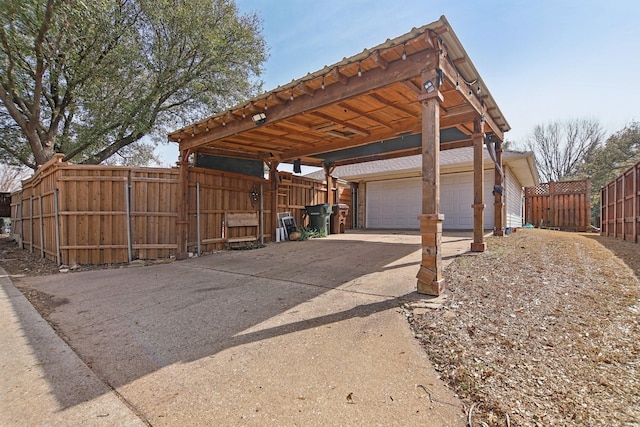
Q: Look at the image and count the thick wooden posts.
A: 6